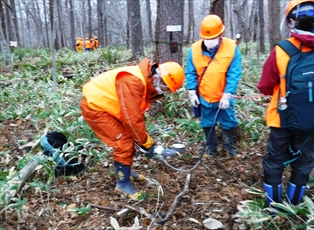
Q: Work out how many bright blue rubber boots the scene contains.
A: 2